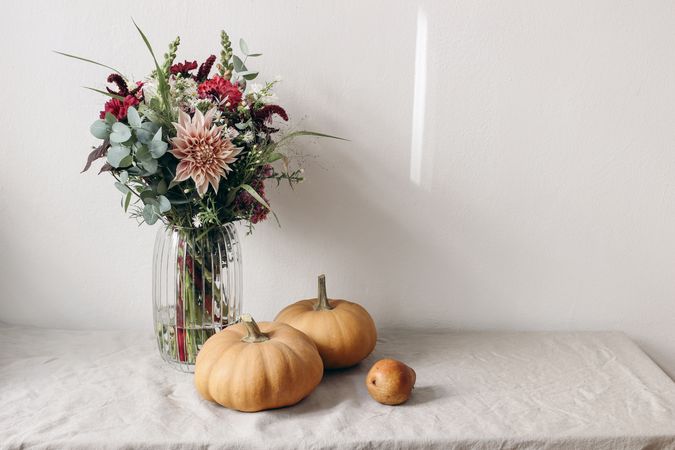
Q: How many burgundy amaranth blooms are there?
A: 3